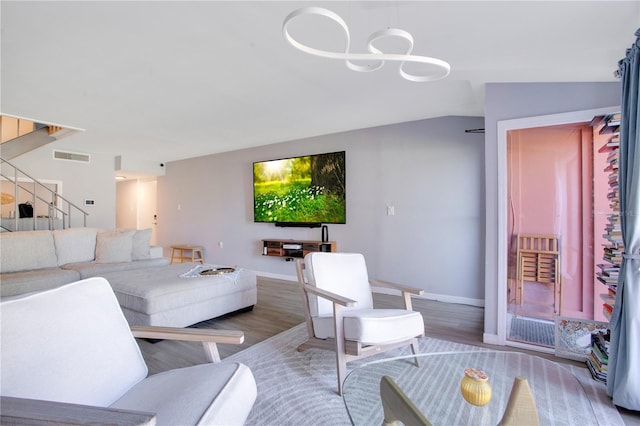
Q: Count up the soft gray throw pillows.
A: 2